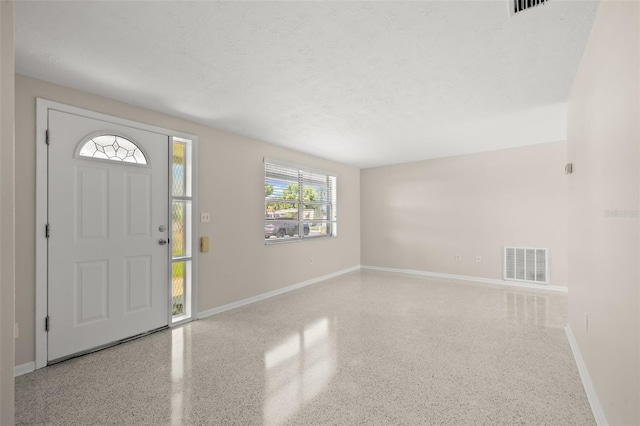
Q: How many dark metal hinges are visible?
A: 3